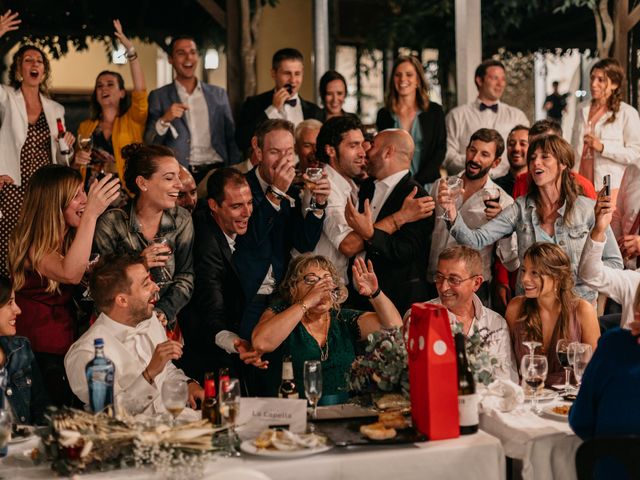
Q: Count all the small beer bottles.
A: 4